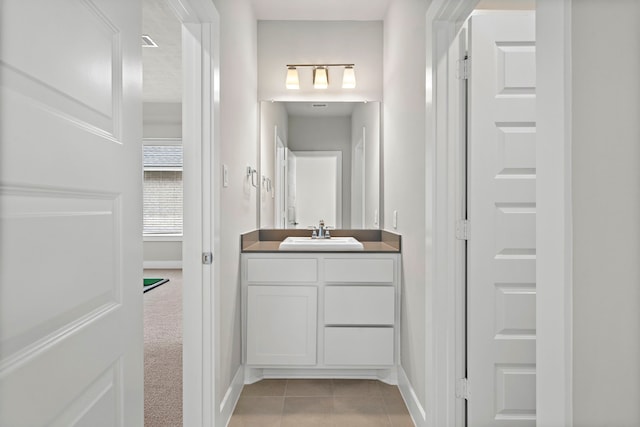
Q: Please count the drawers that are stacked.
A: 3